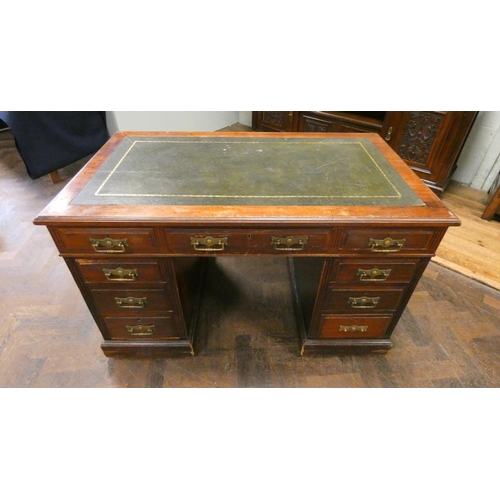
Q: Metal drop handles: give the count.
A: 10